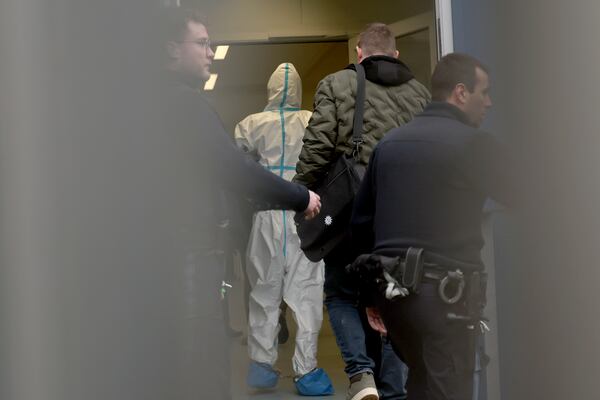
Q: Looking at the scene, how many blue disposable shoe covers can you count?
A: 2